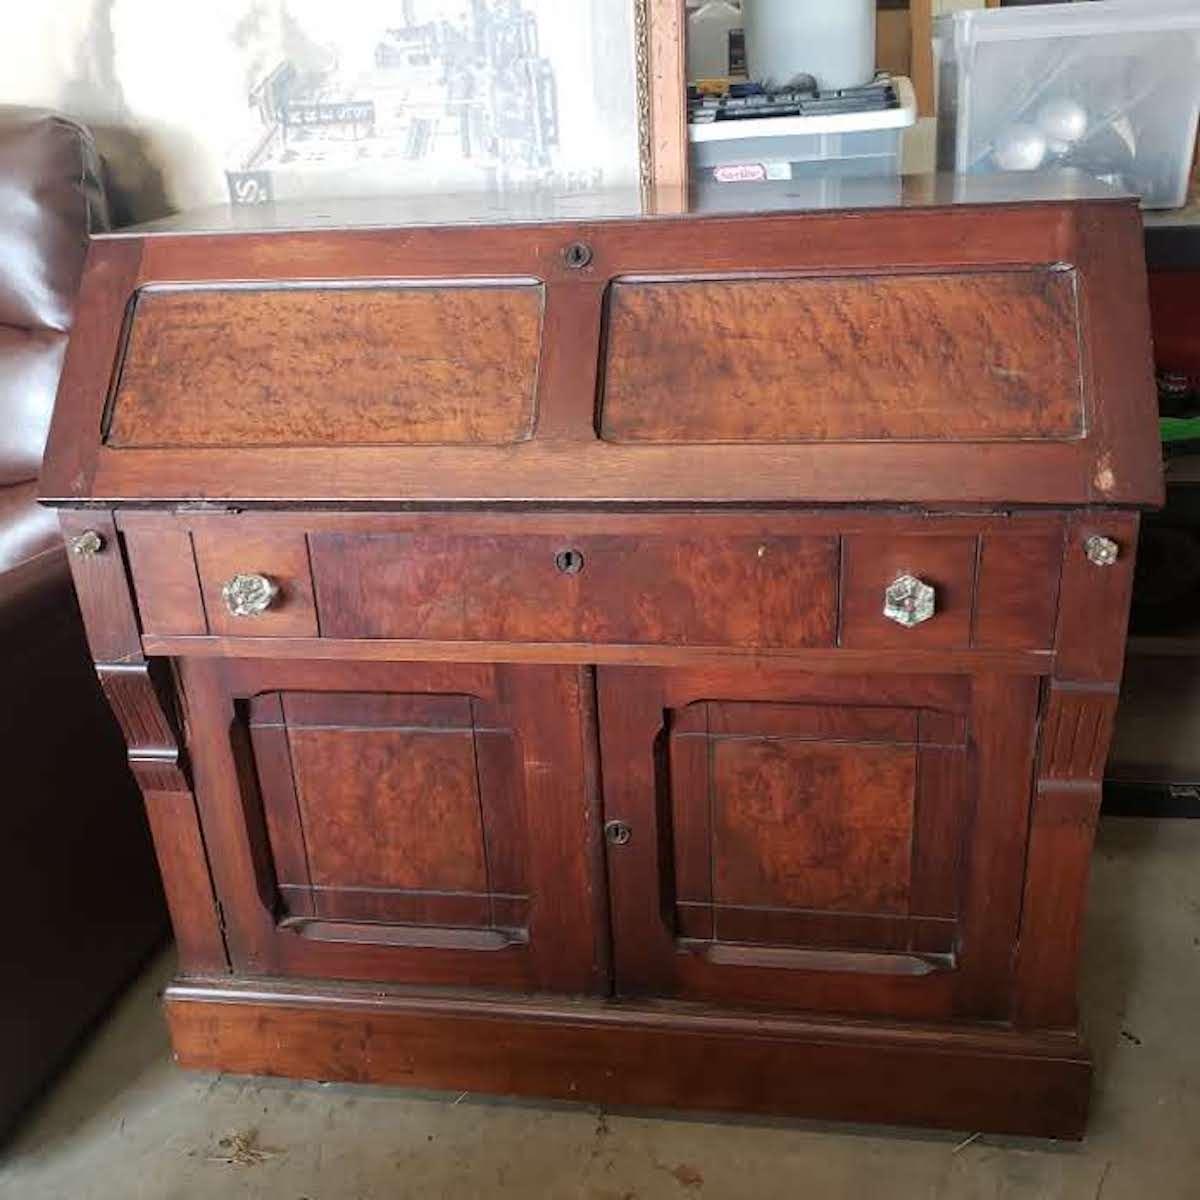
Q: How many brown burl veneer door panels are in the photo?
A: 2